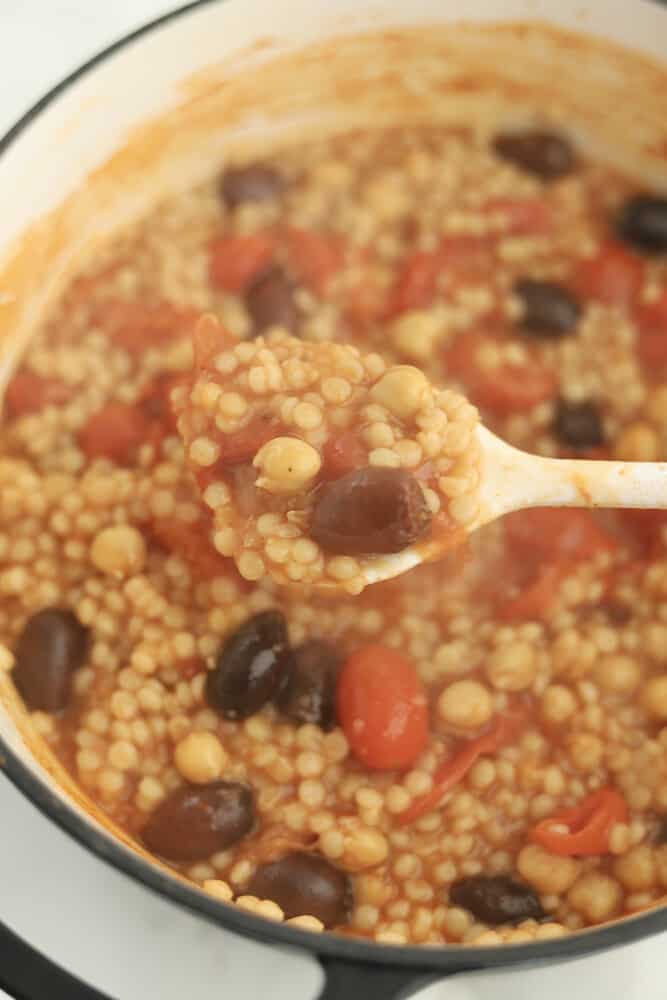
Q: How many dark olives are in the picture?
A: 13